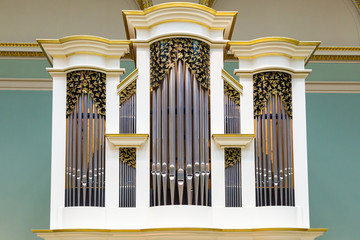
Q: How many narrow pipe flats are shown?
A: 4